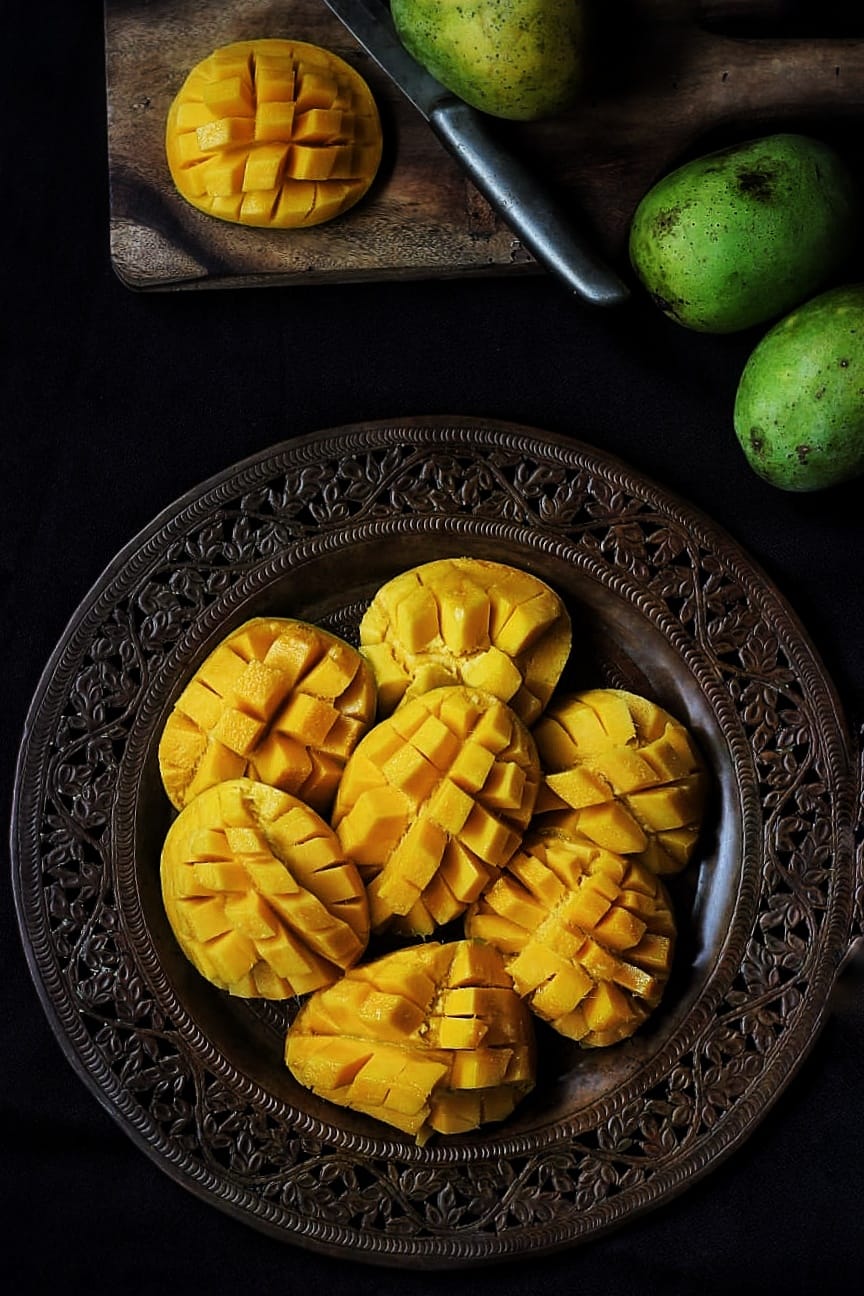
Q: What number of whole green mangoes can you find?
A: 3